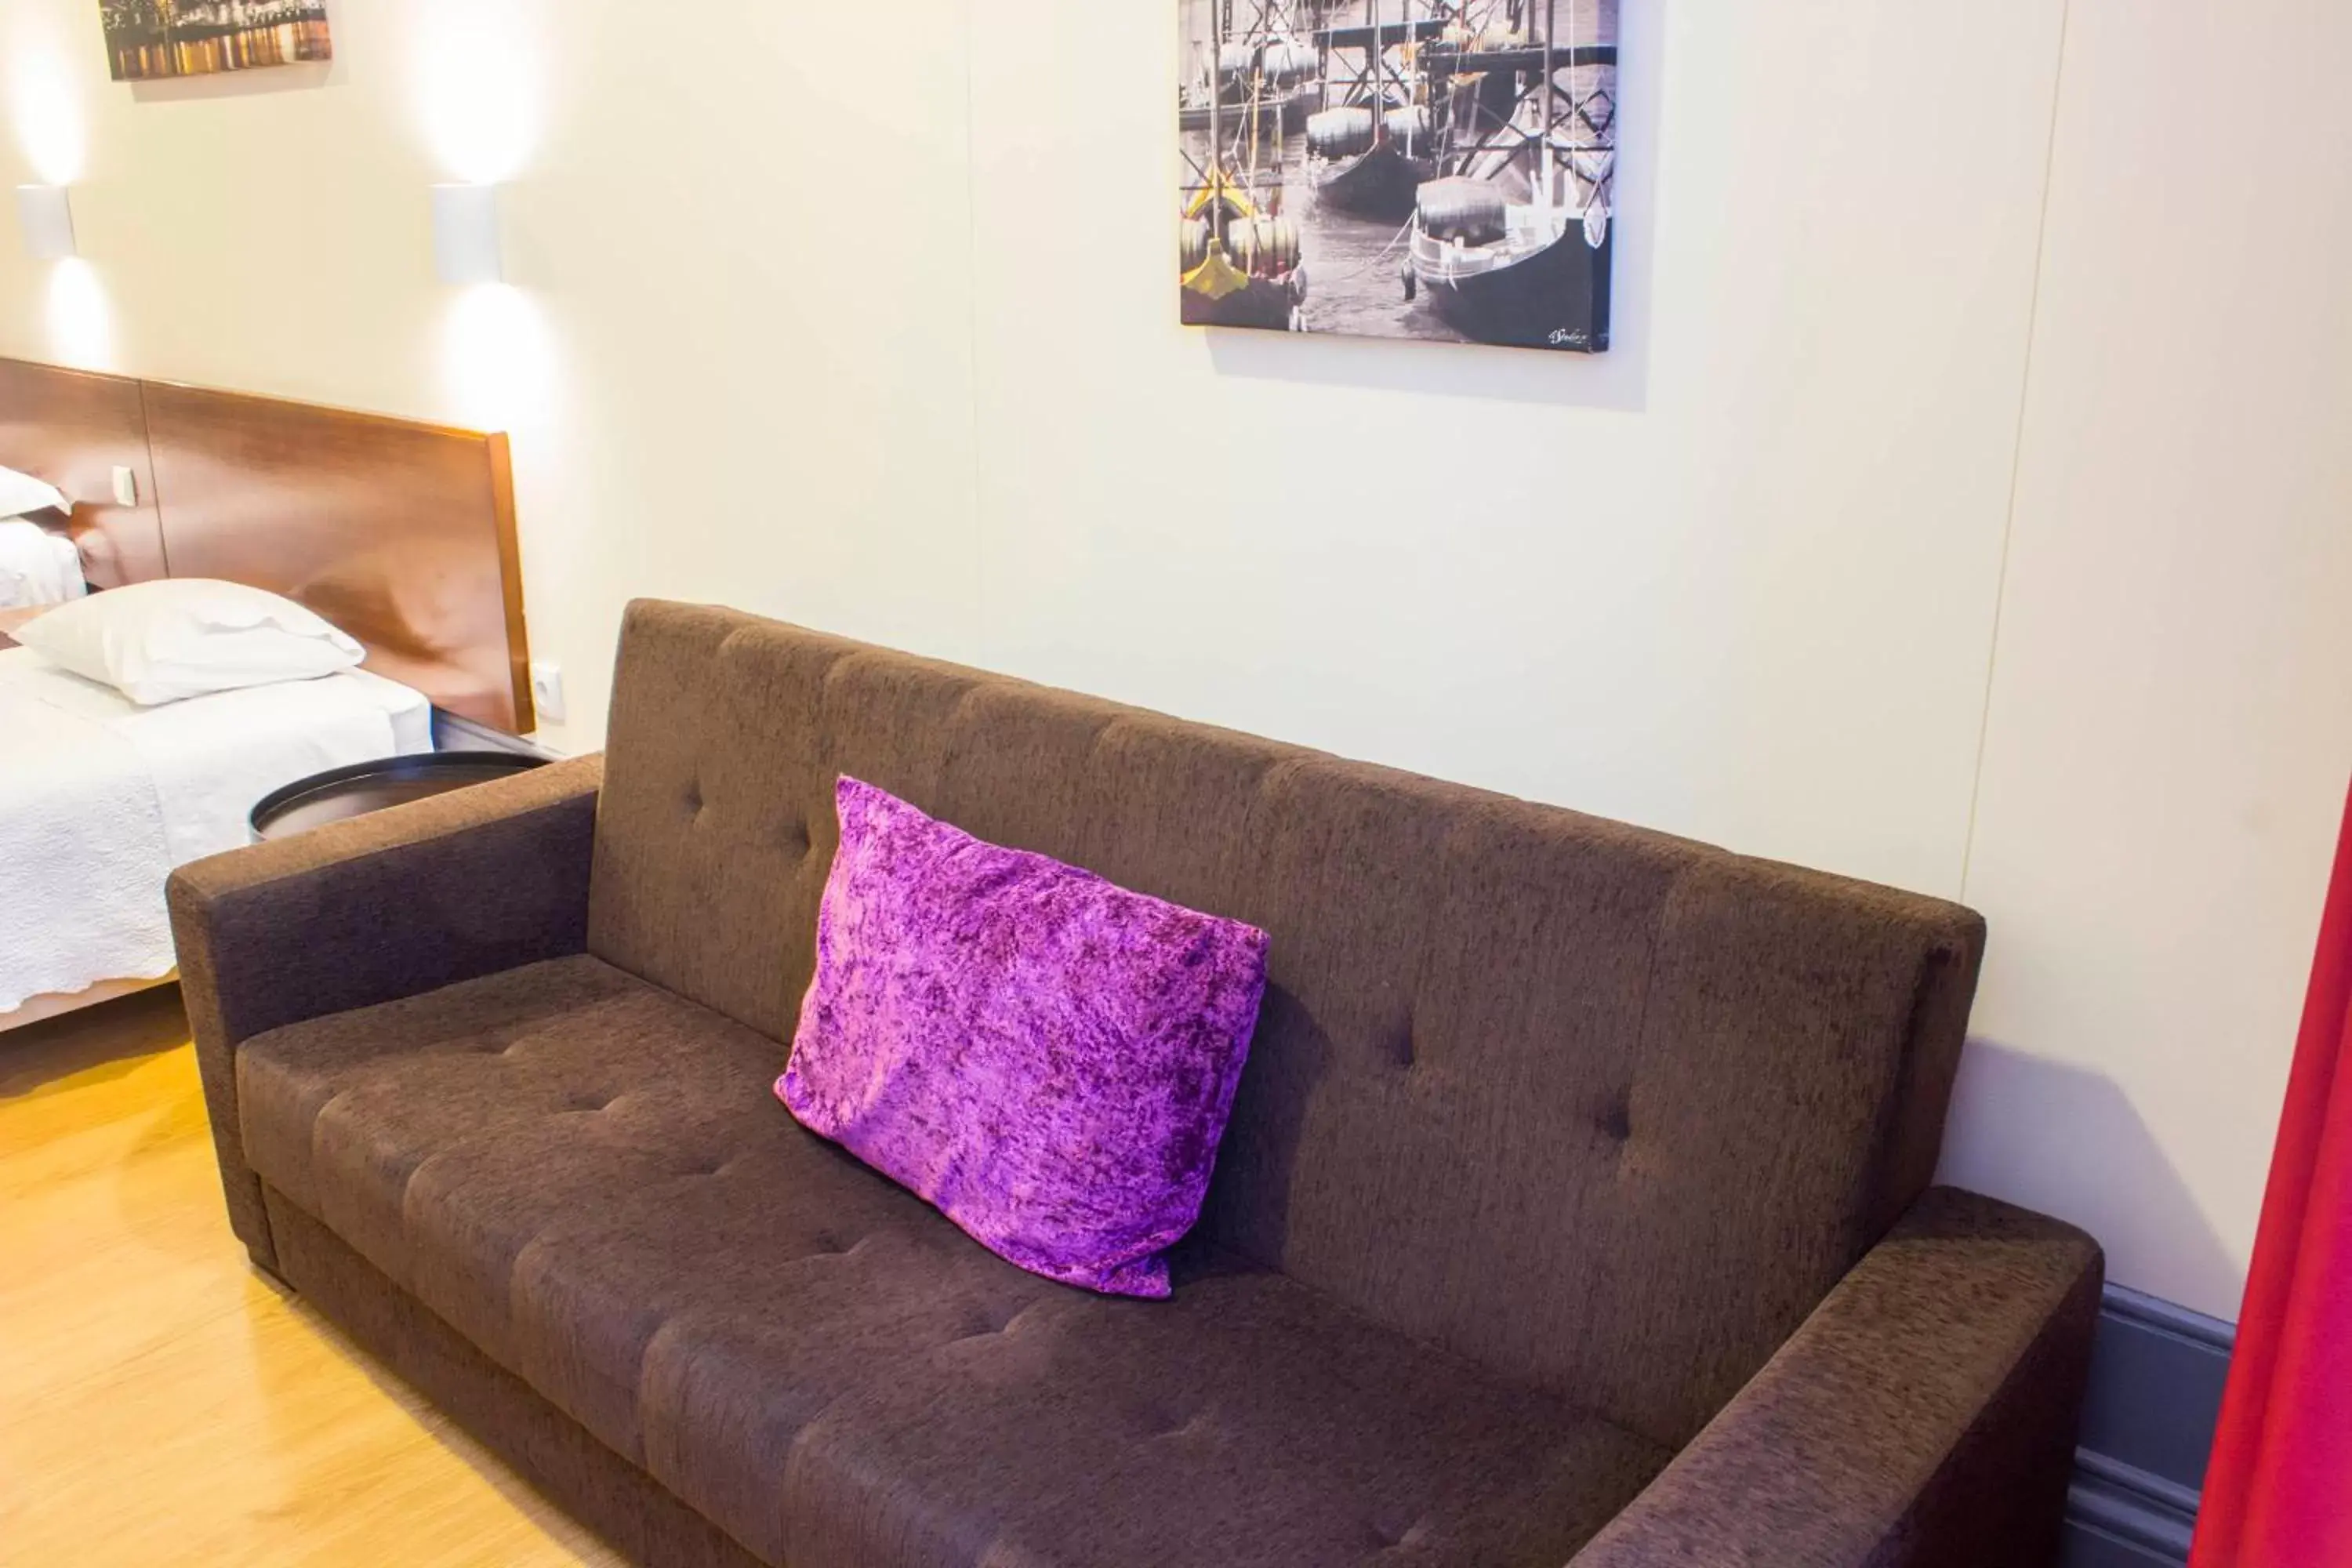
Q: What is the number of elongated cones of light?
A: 4